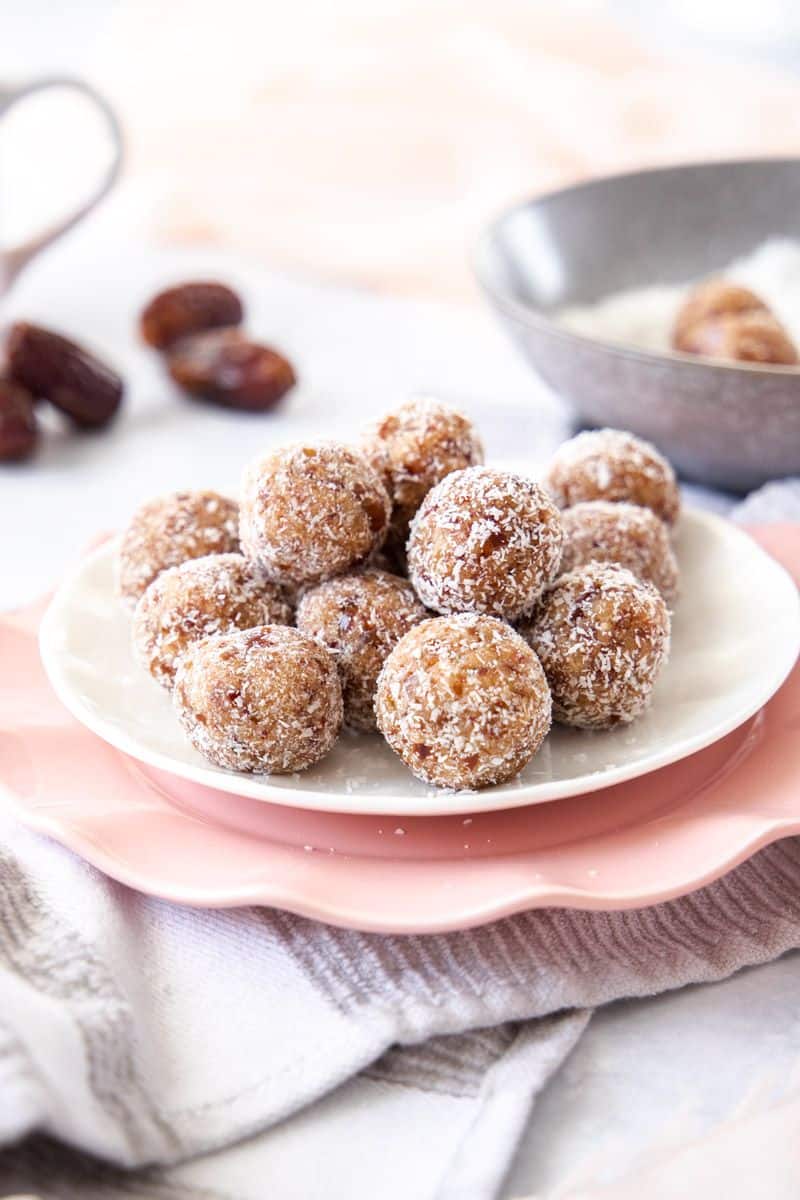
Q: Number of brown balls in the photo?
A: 13